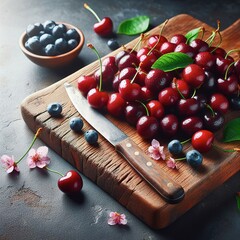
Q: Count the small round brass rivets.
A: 4